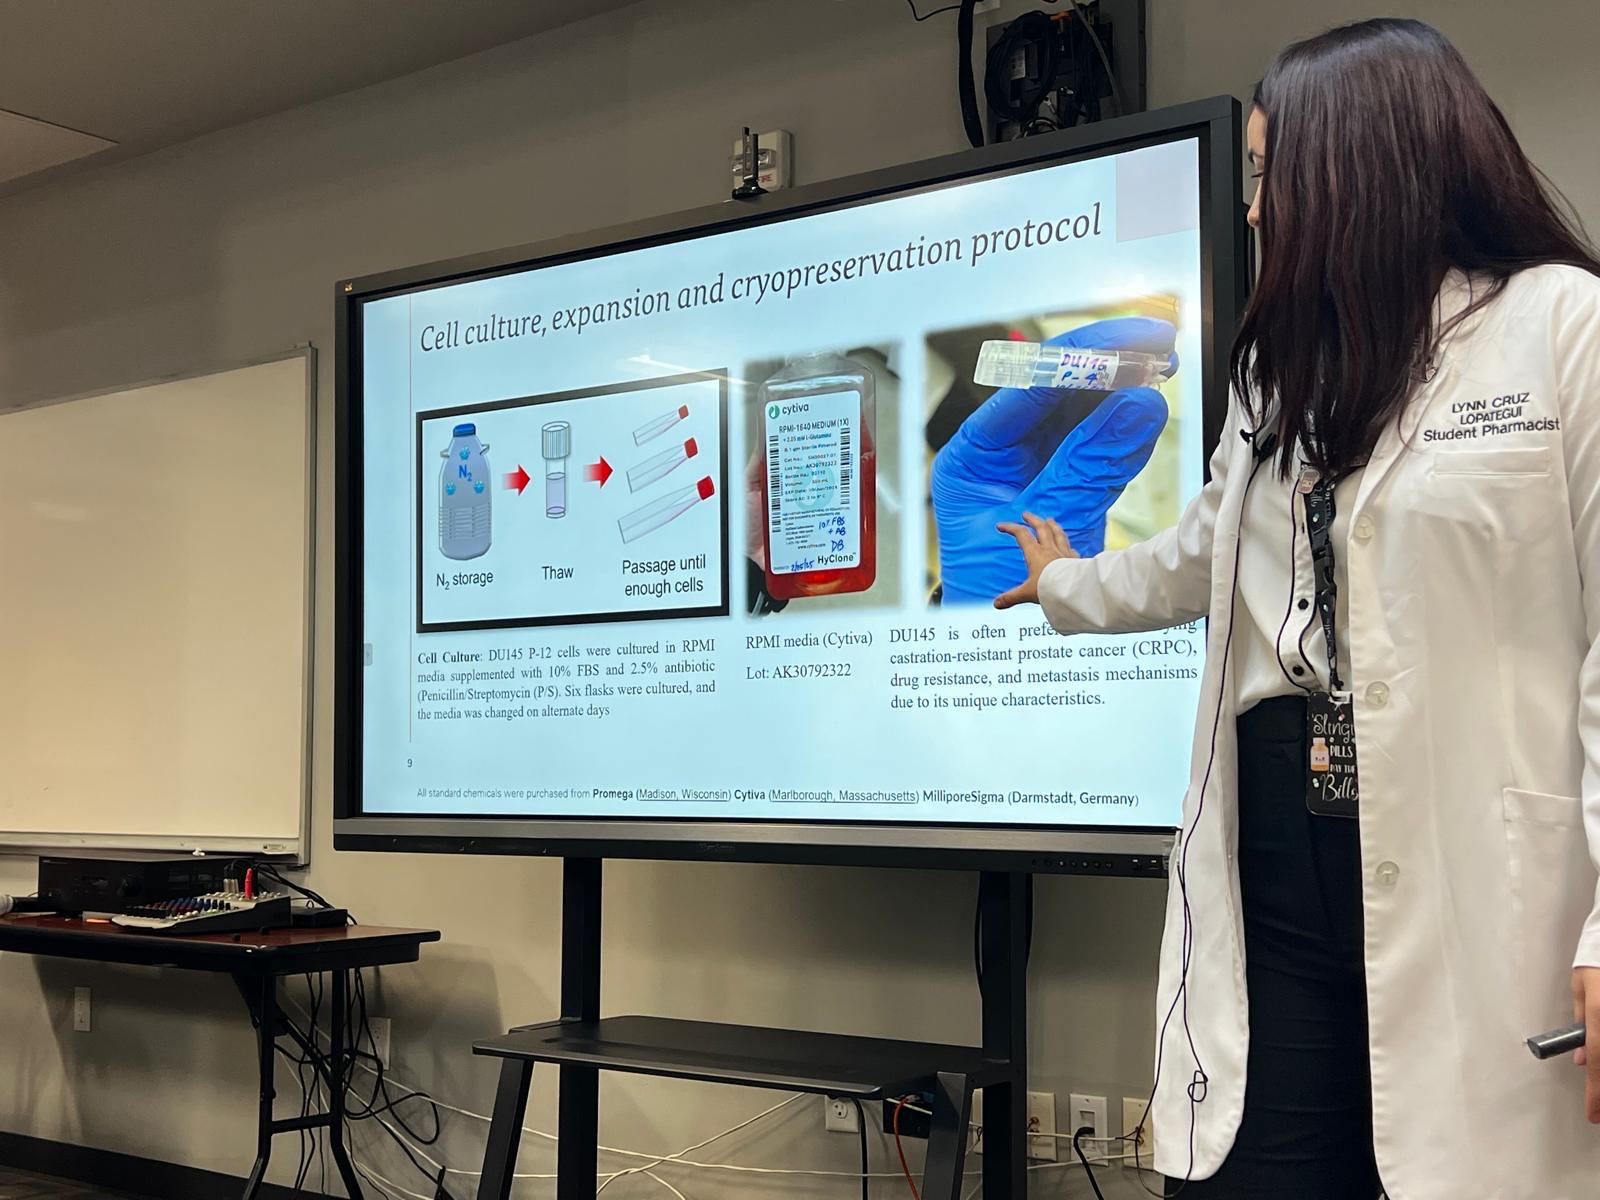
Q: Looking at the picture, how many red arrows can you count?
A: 2